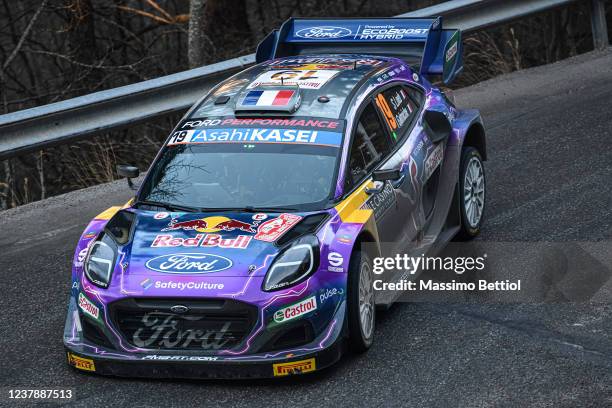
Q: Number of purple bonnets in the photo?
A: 1